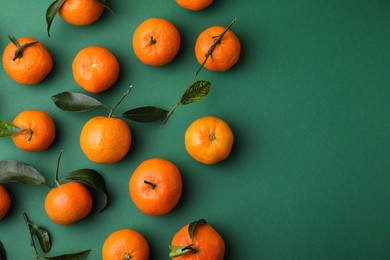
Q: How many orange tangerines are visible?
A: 14